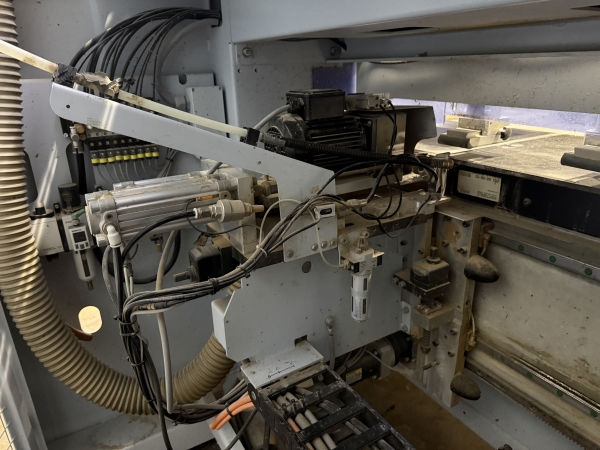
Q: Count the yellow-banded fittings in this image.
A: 9